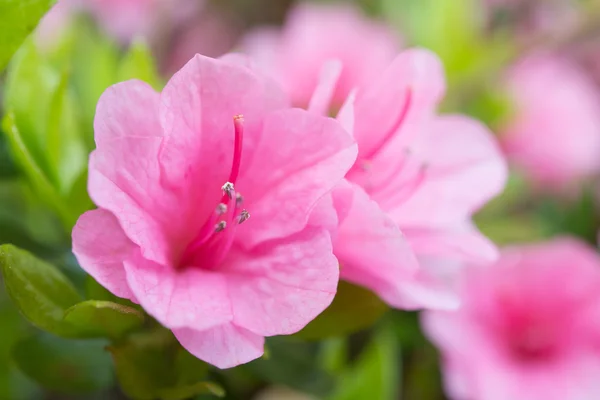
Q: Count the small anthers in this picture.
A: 5